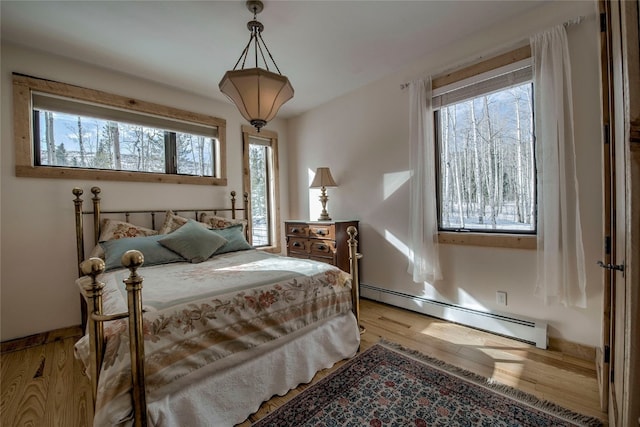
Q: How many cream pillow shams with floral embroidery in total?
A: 3